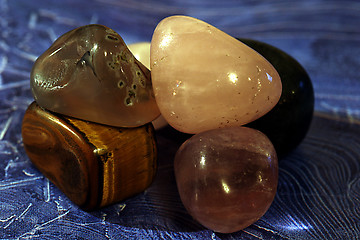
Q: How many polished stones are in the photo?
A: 6